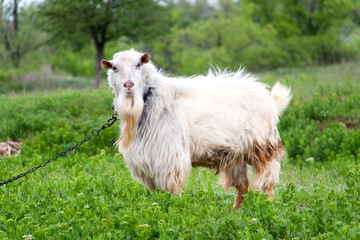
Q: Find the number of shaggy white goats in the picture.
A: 1